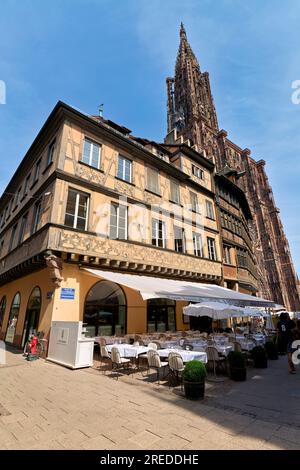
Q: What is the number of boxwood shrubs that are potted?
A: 4